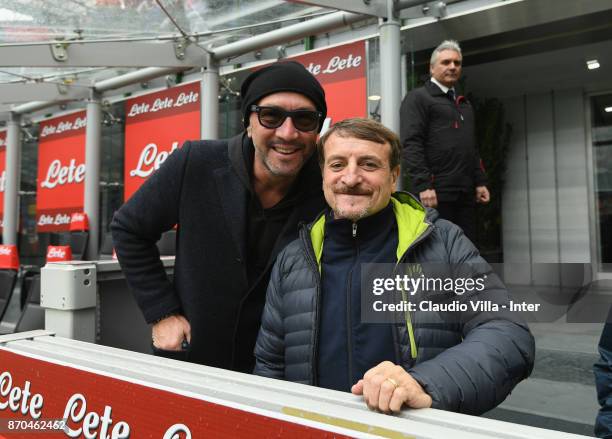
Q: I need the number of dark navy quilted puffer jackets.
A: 1